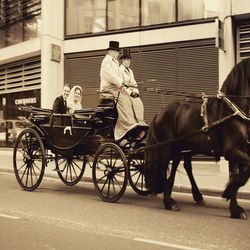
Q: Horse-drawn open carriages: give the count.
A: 1